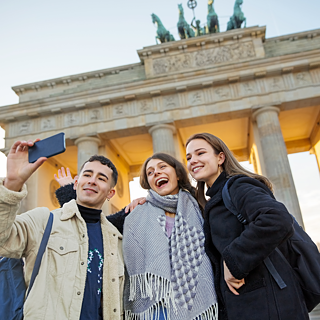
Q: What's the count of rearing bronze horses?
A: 4